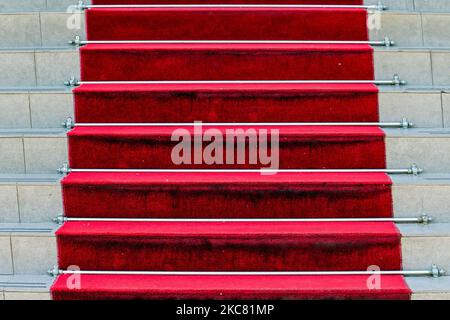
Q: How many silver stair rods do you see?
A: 7